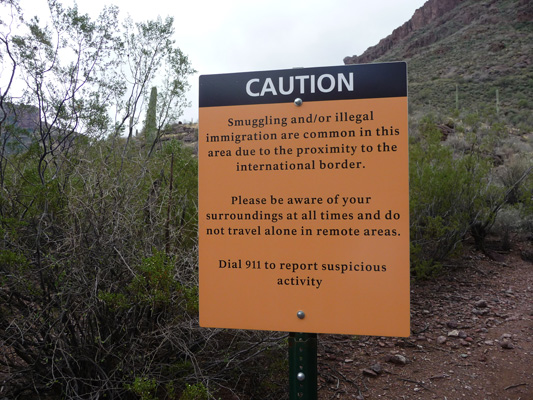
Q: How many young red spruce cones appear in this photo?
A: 0